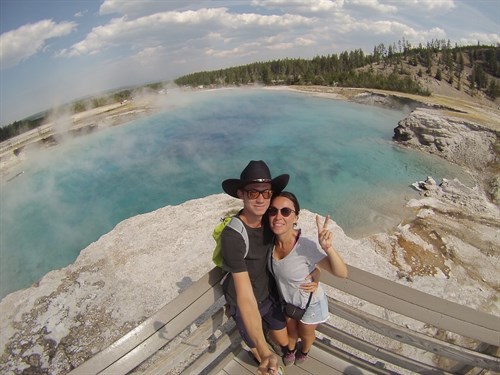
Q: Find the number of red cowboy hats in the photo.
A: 0